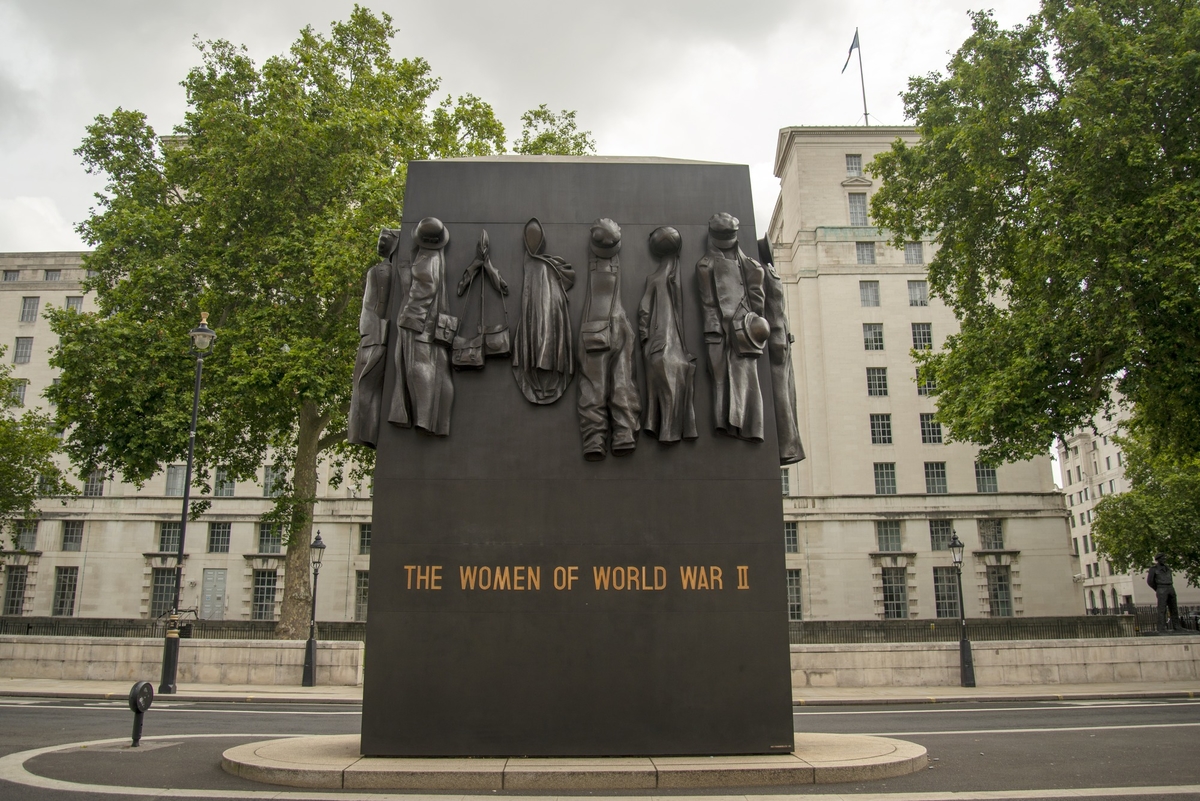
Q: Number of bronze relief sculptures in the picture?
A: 8